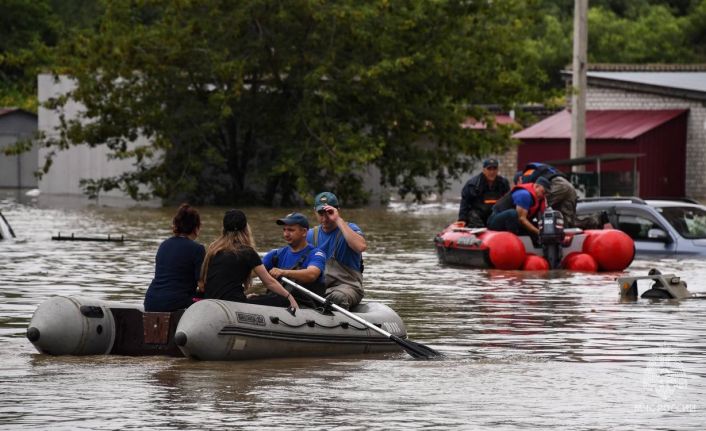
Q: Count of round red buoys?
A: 4